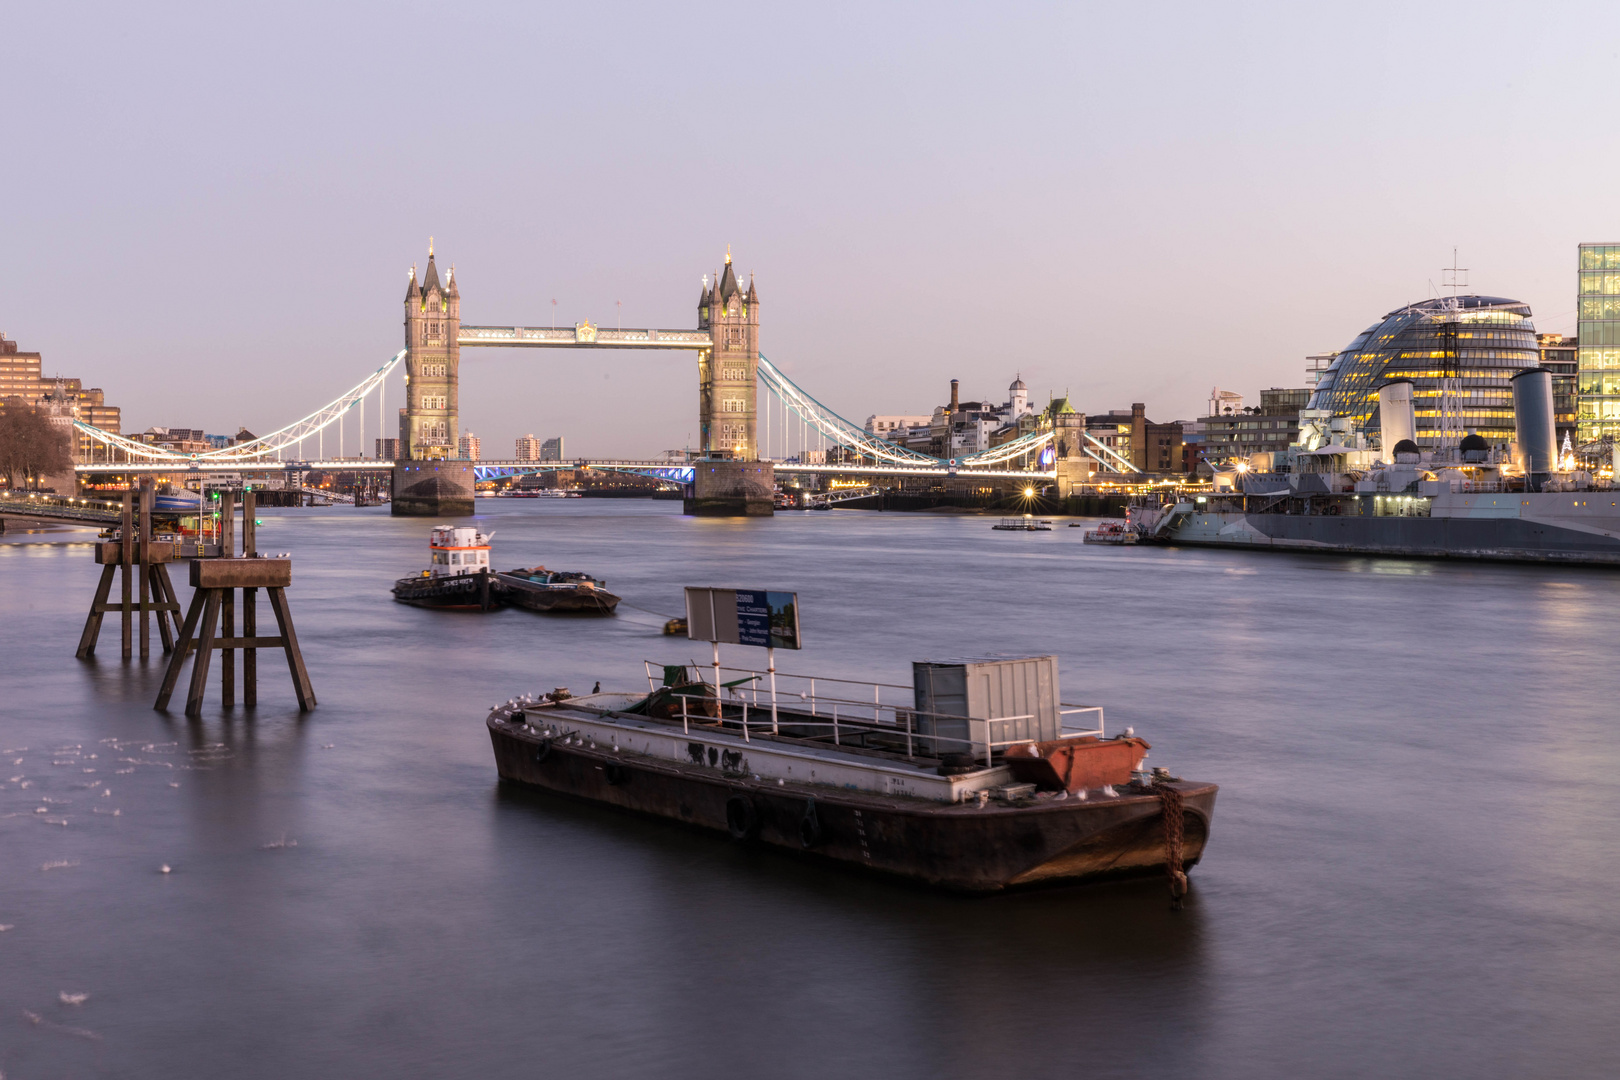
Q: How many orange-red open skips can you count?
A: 1